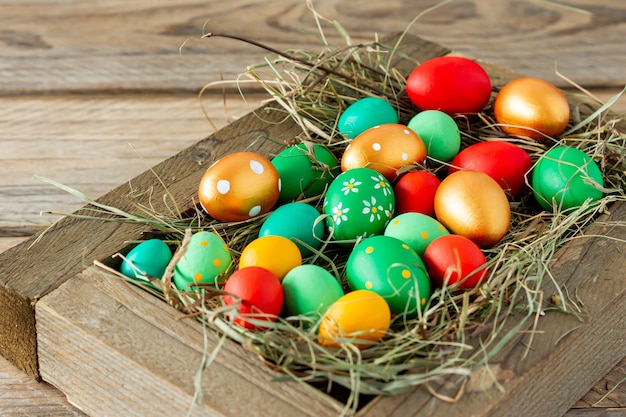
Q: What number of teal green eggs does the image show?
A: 3